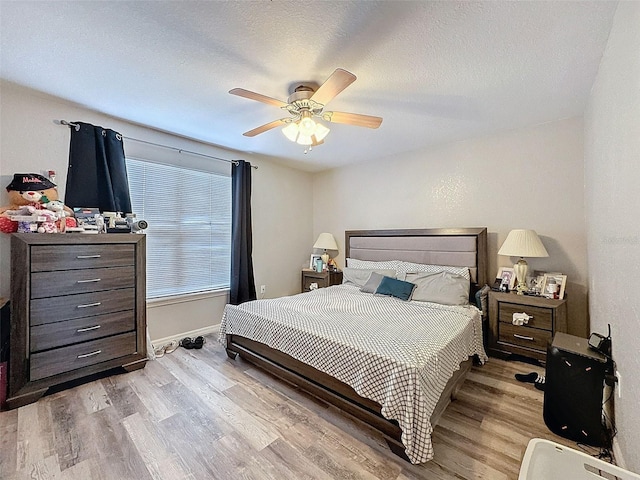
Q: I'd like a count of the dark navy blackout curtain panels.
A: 2